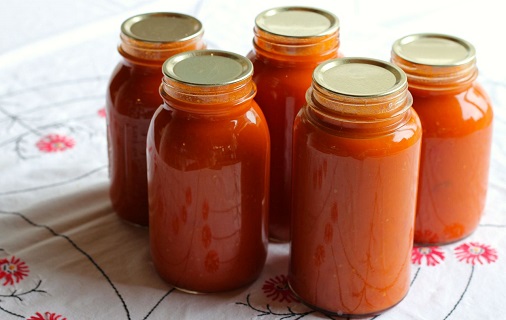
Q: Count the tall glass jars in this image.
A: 5